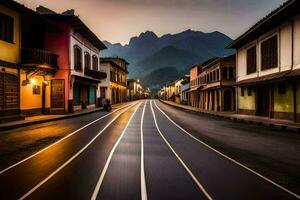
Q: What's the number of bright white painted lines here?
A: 6